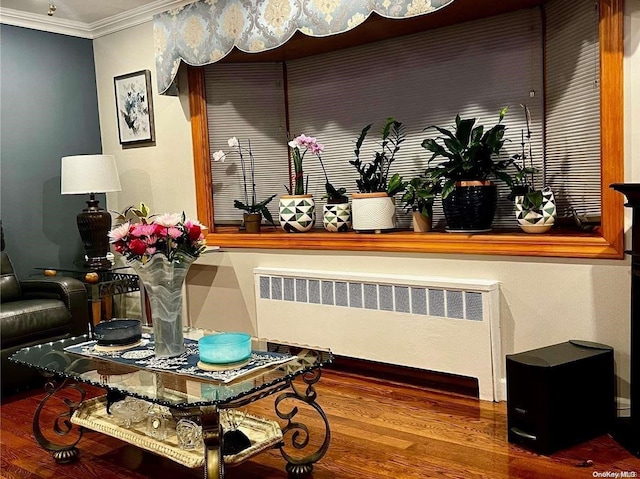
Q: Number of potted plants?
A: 7